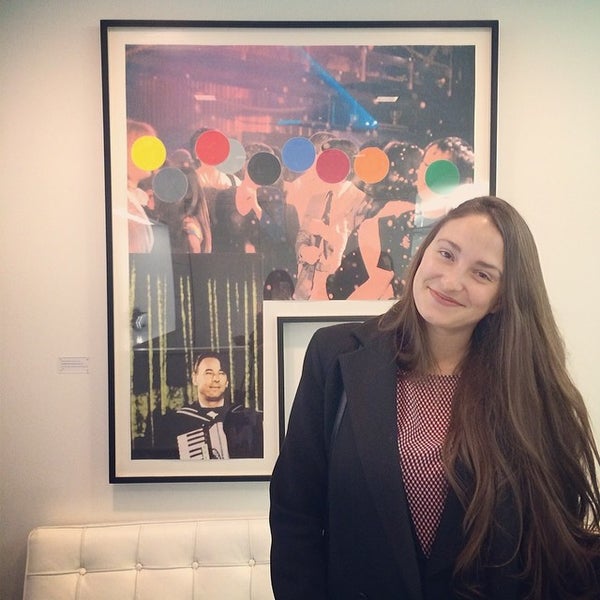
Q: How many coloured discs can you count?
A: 9